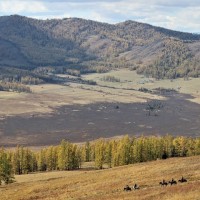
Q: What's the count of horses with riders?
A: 5